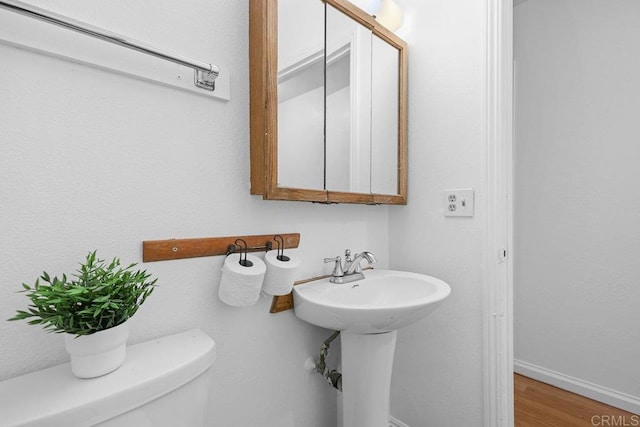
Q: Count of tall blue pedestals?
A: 0